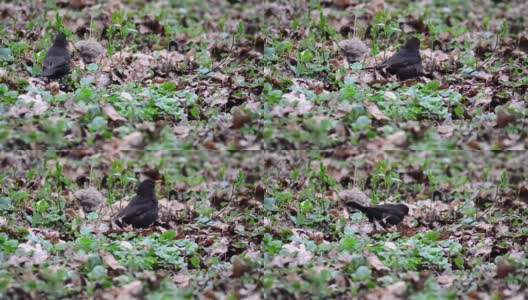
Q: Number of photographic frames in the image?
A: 4